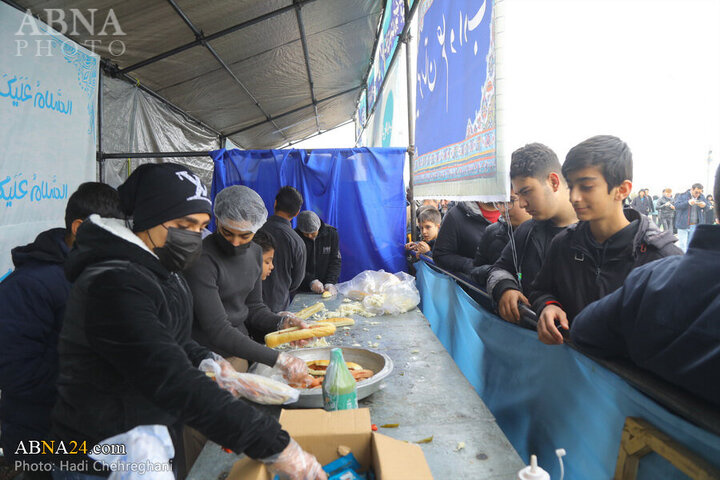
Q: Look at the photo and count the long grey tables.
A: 1